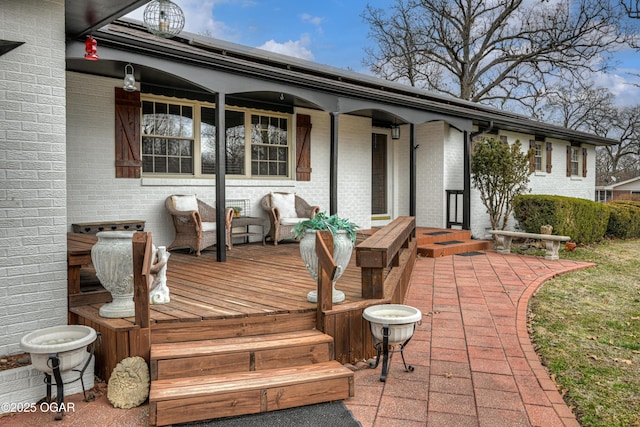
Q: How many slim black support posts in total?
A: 4